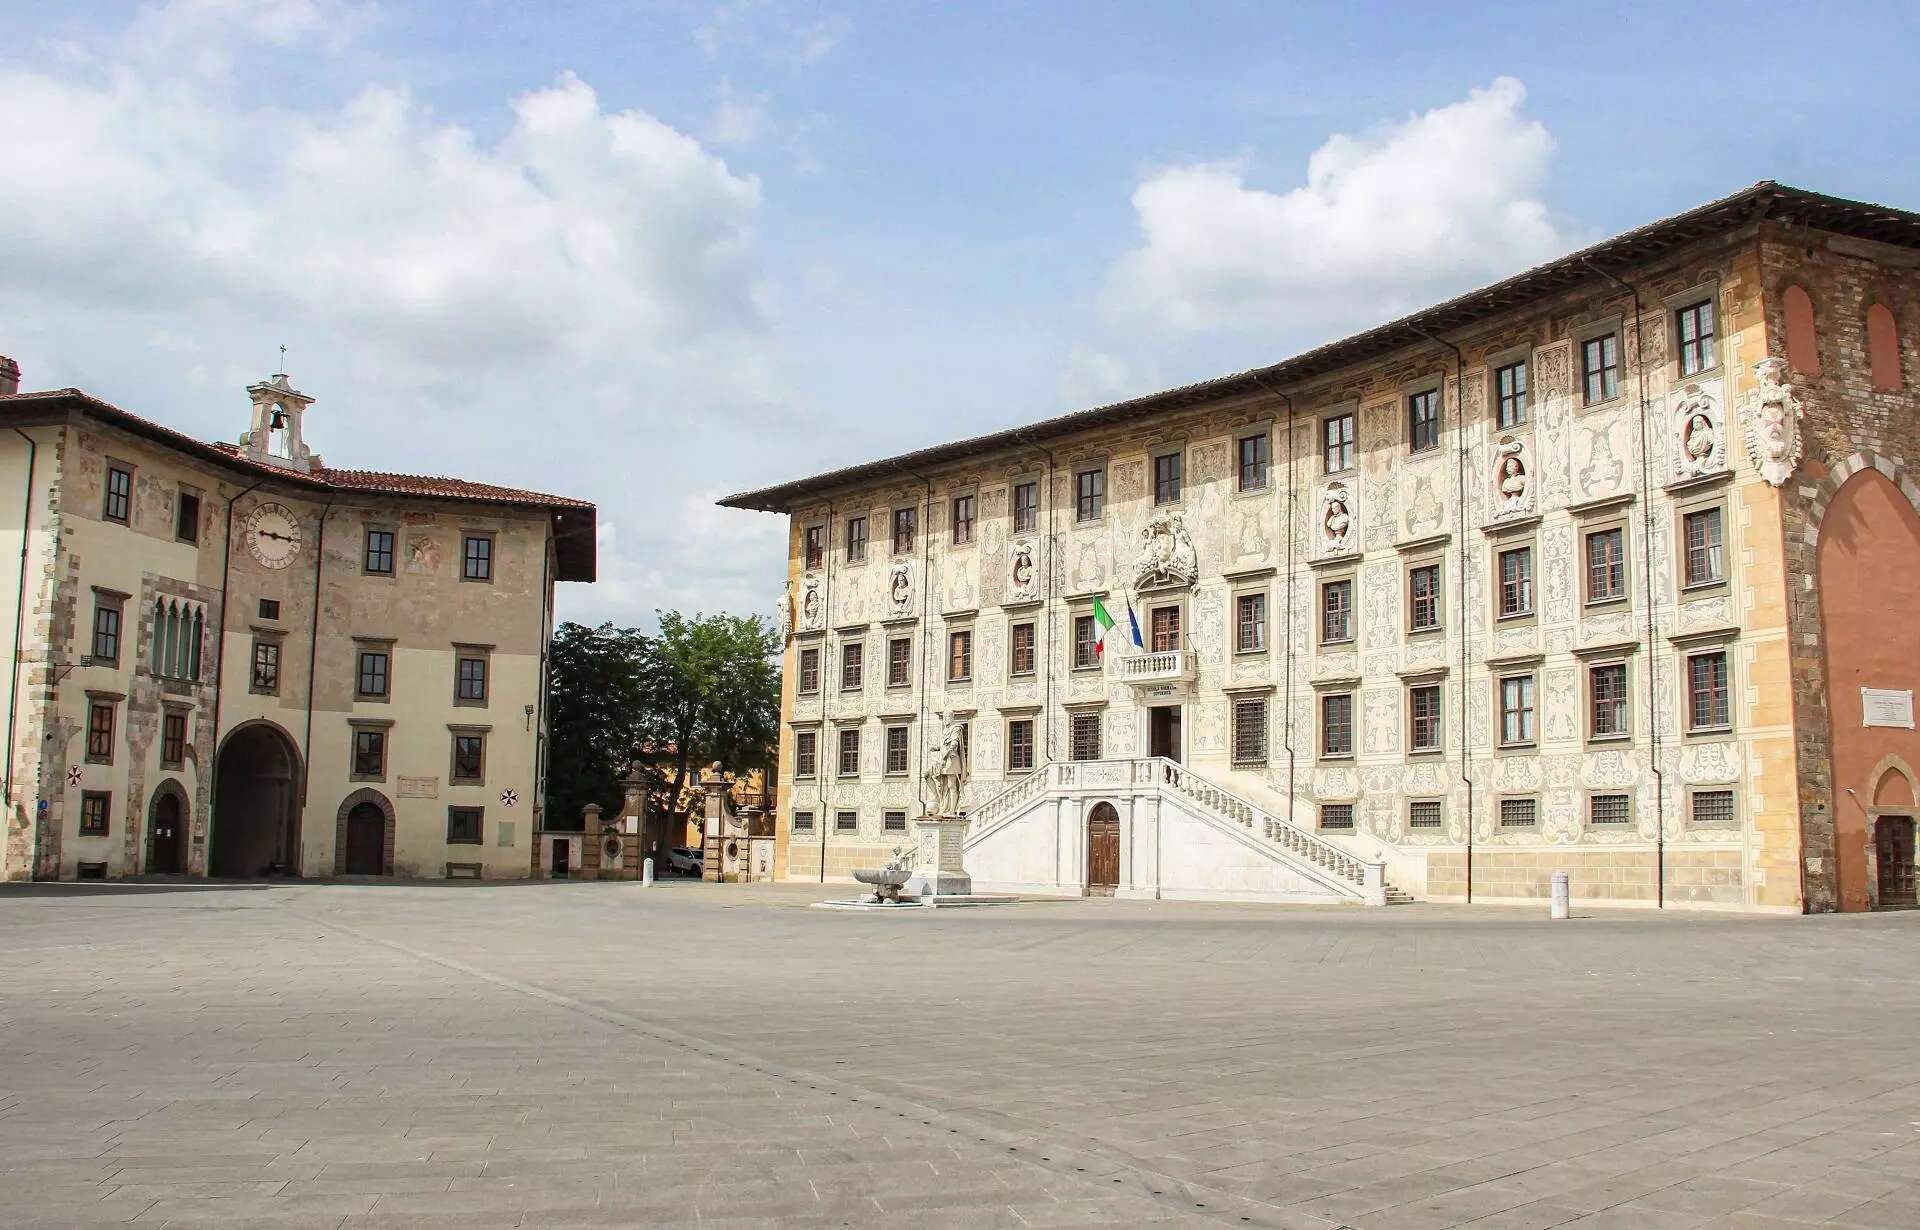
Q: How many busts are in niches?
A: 6